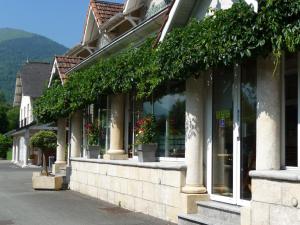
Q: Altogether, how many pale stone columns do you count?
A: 5